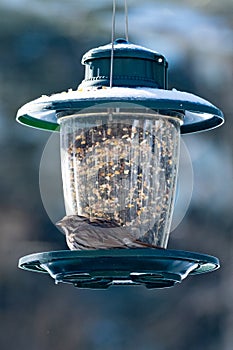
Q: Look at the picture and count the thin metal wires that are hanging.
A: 2